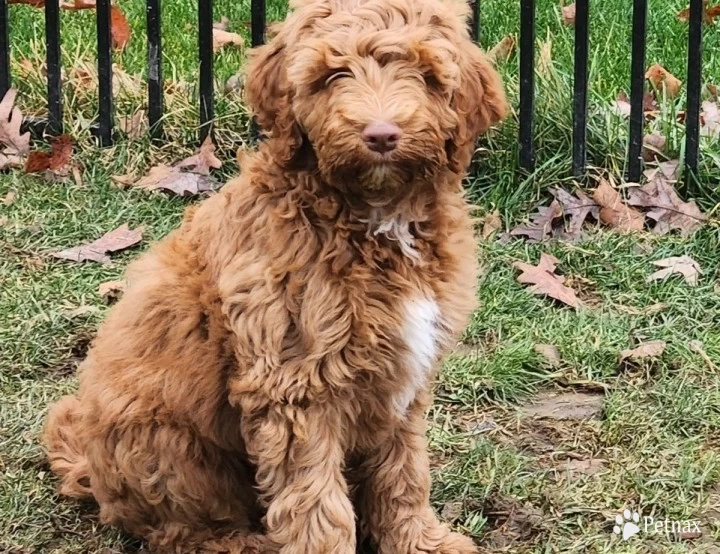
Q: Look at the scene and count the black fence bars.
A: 11